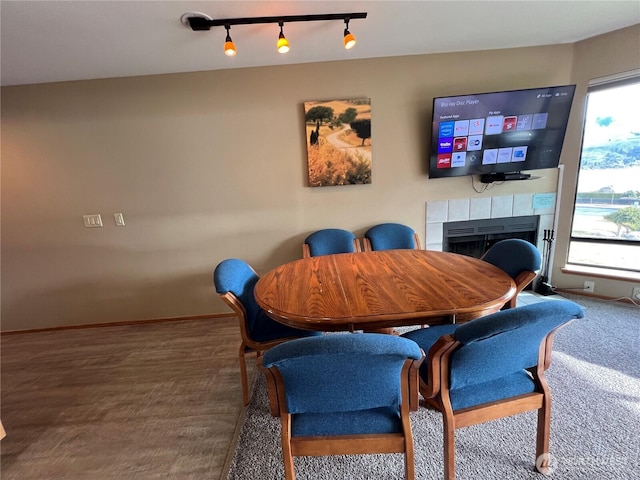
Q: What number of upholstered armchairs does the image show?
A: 6